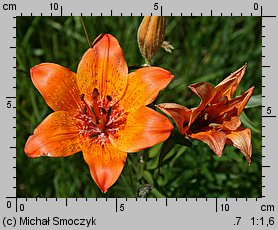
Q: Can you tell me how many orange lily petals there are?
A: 12